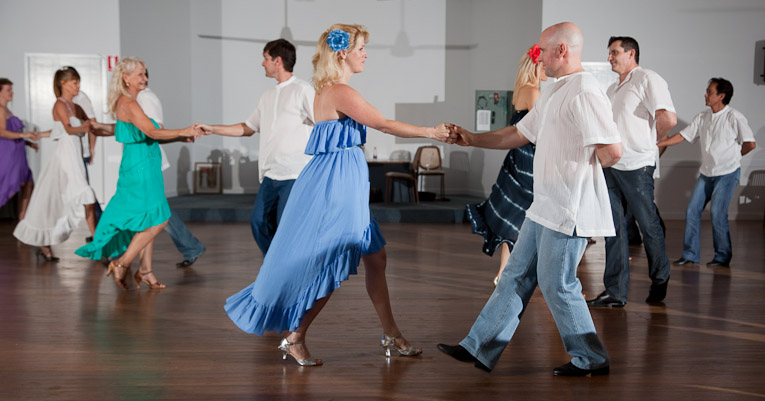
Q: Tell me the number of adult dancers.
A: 11